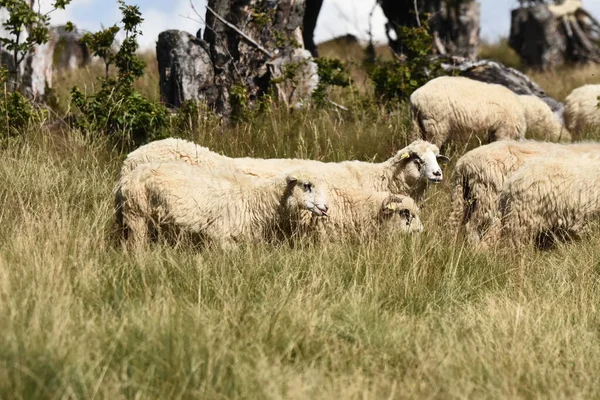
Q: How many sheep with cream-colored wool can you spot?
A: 8